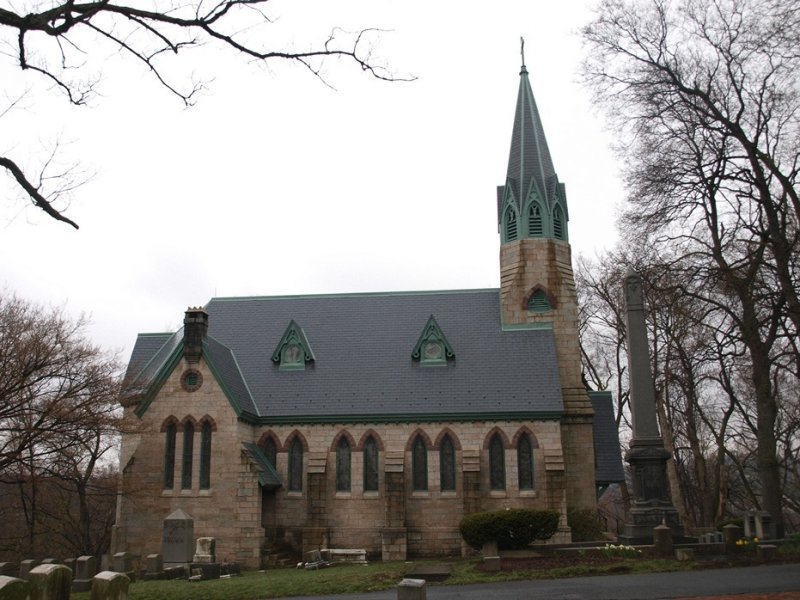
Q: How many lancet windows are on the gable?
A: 3